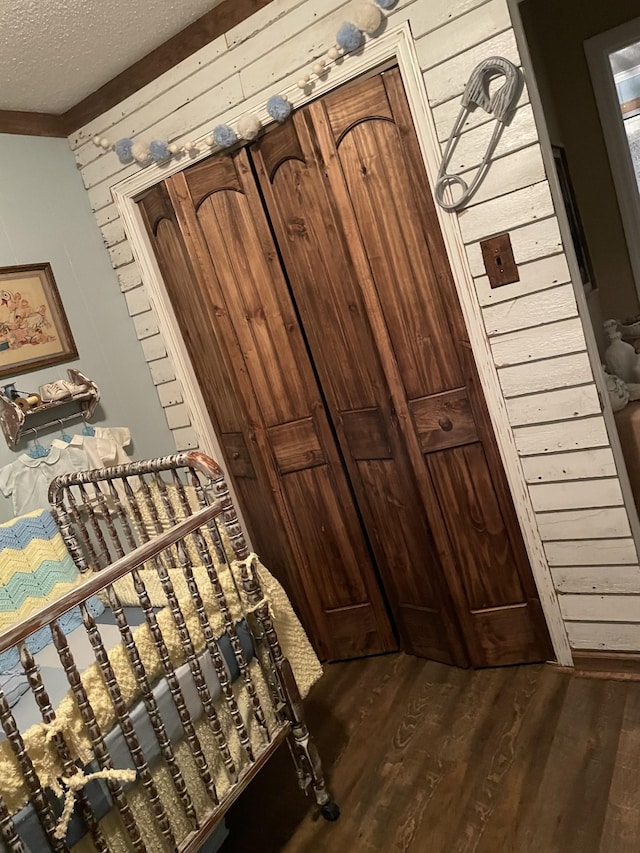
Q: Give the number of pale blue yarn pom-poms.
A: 6